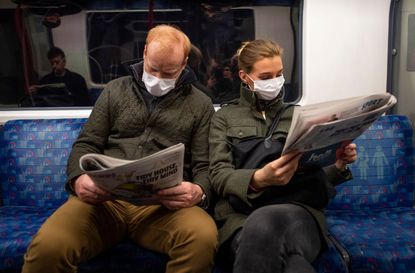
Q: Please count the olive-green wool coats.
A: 1